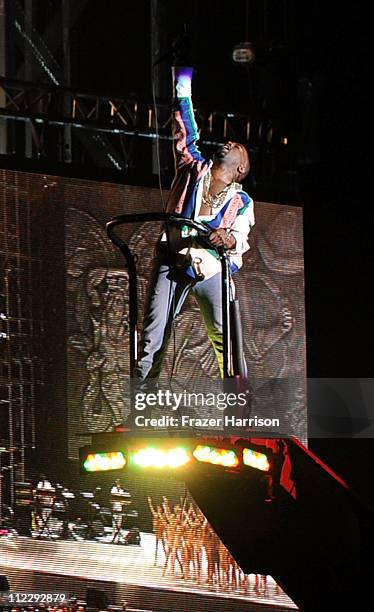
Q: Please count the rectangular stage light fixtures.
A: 4